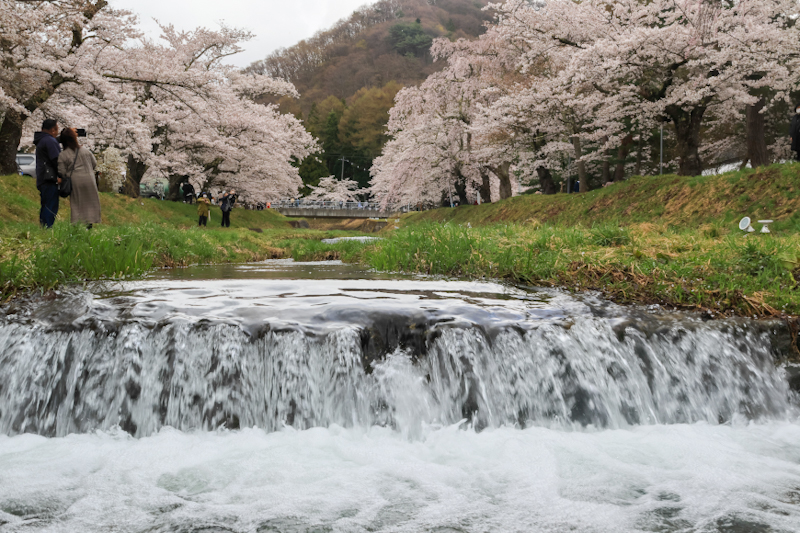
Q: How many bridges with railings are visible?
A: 1